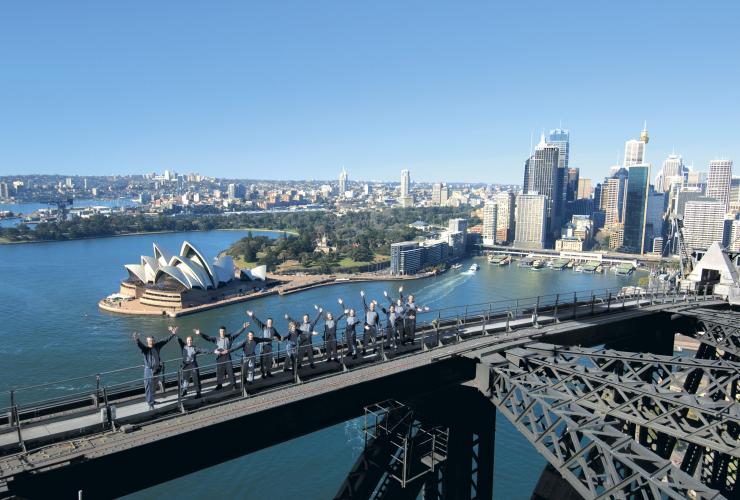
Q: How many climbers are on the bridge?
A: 13